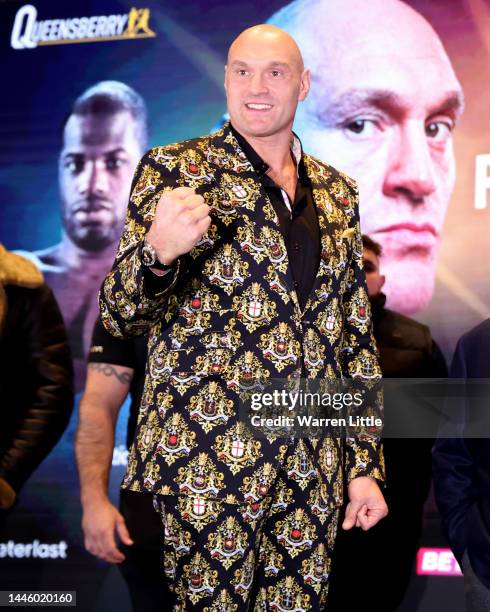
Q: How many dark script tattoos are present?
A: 1